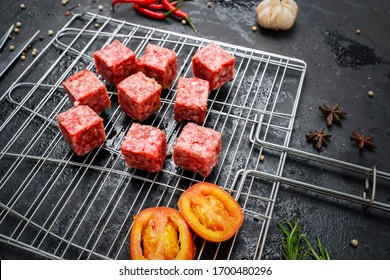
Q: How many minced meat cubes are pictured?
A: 9